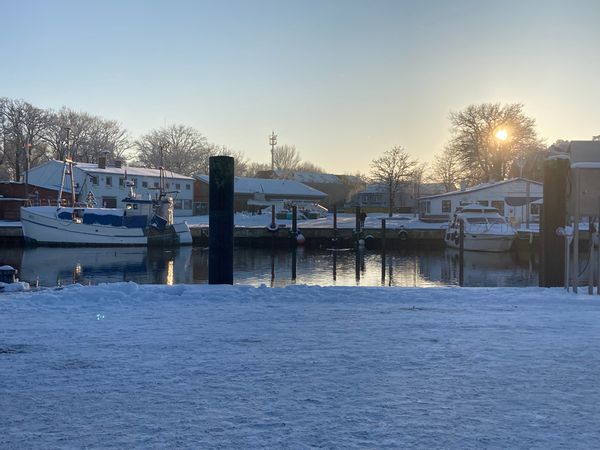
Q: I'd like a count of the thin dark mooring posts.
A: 6